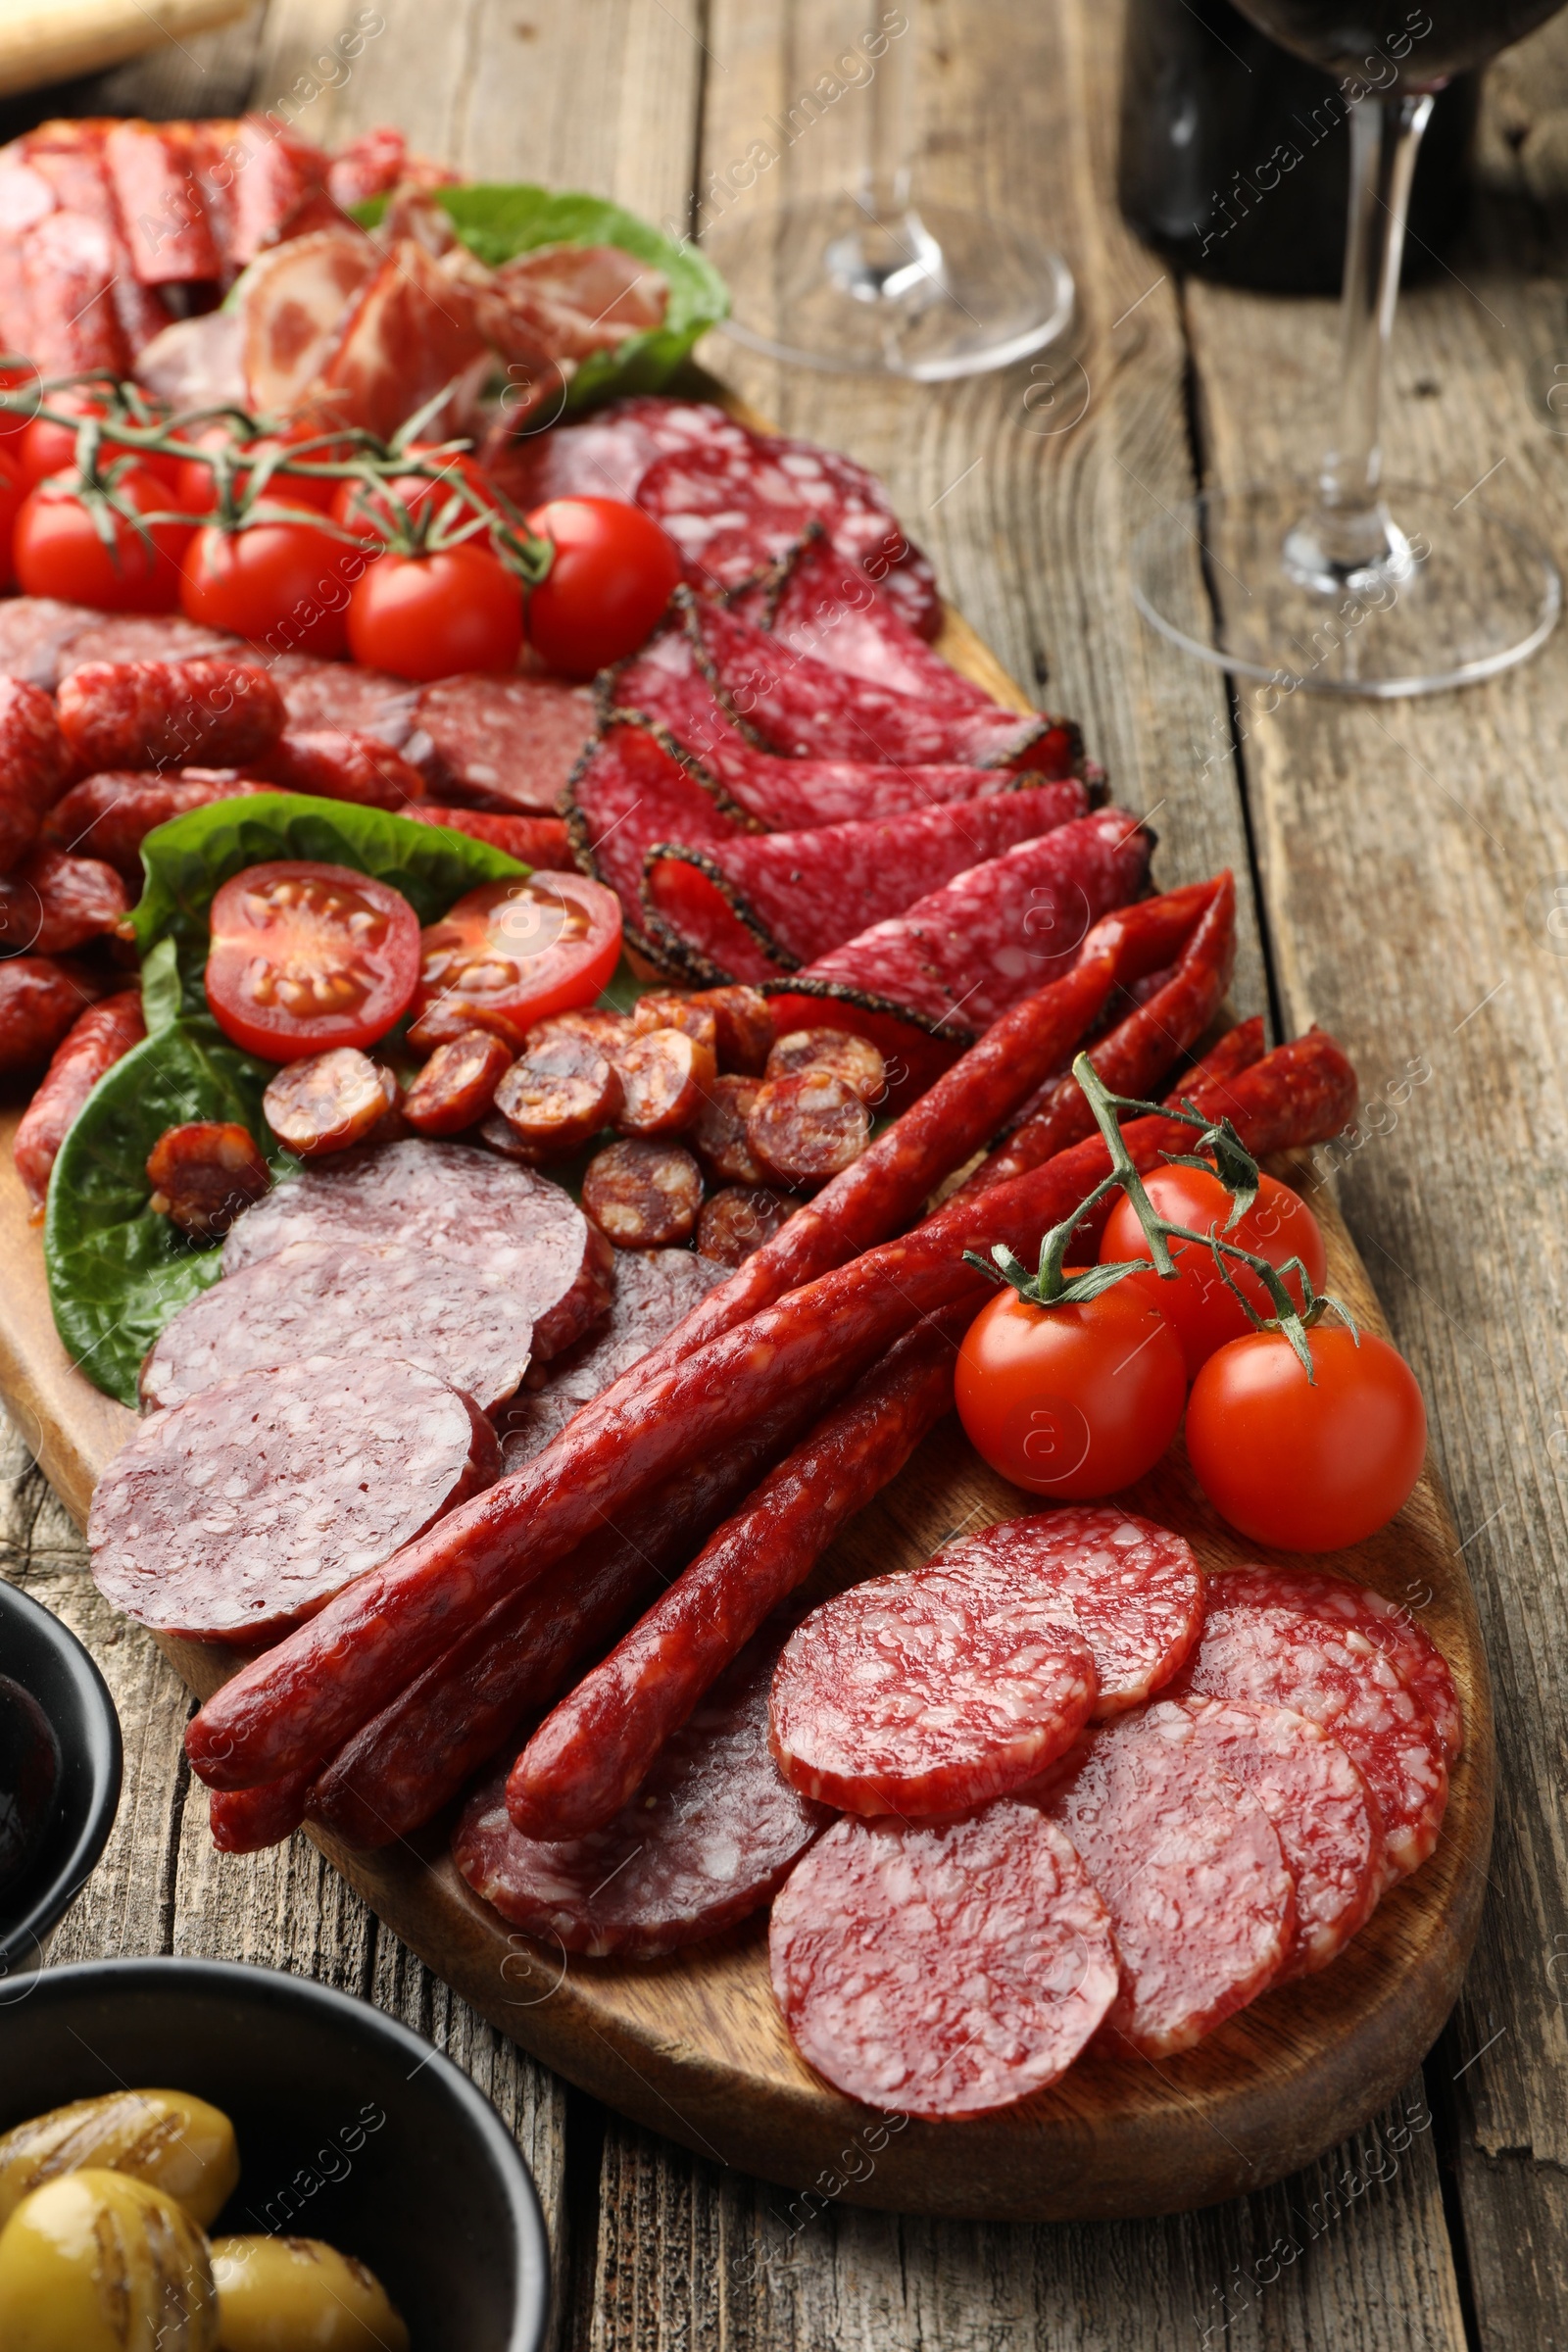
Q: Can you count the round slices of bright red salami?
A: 7